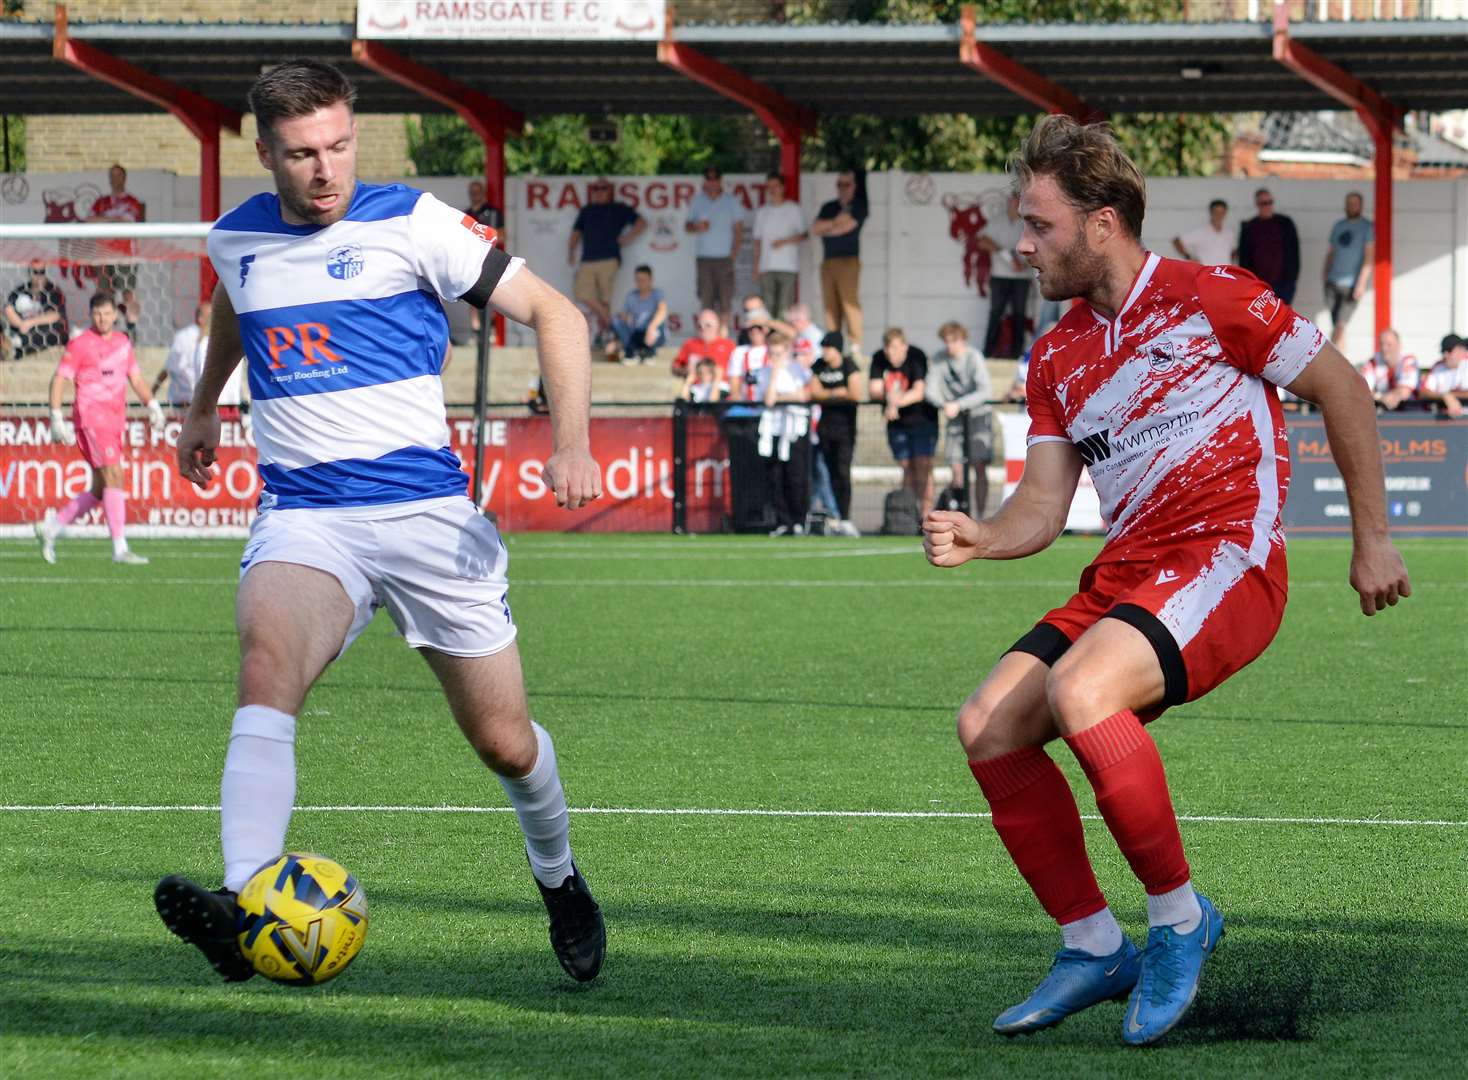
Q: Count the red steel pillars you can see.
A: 5